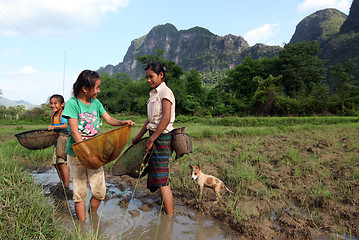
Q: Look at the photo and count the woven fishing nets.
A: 3